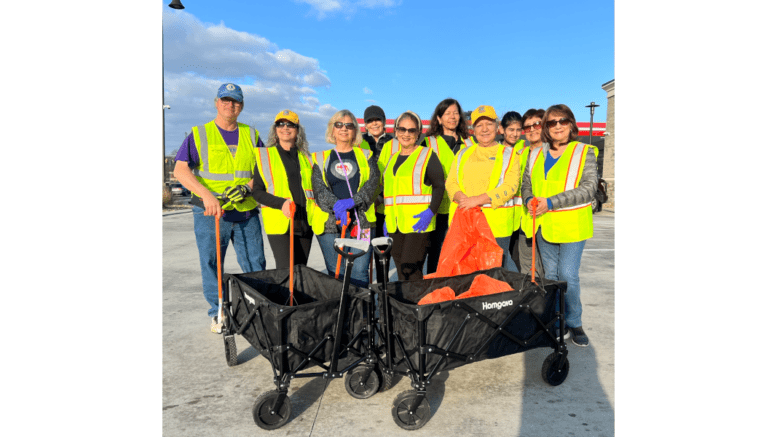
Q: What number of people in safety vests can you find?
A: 10